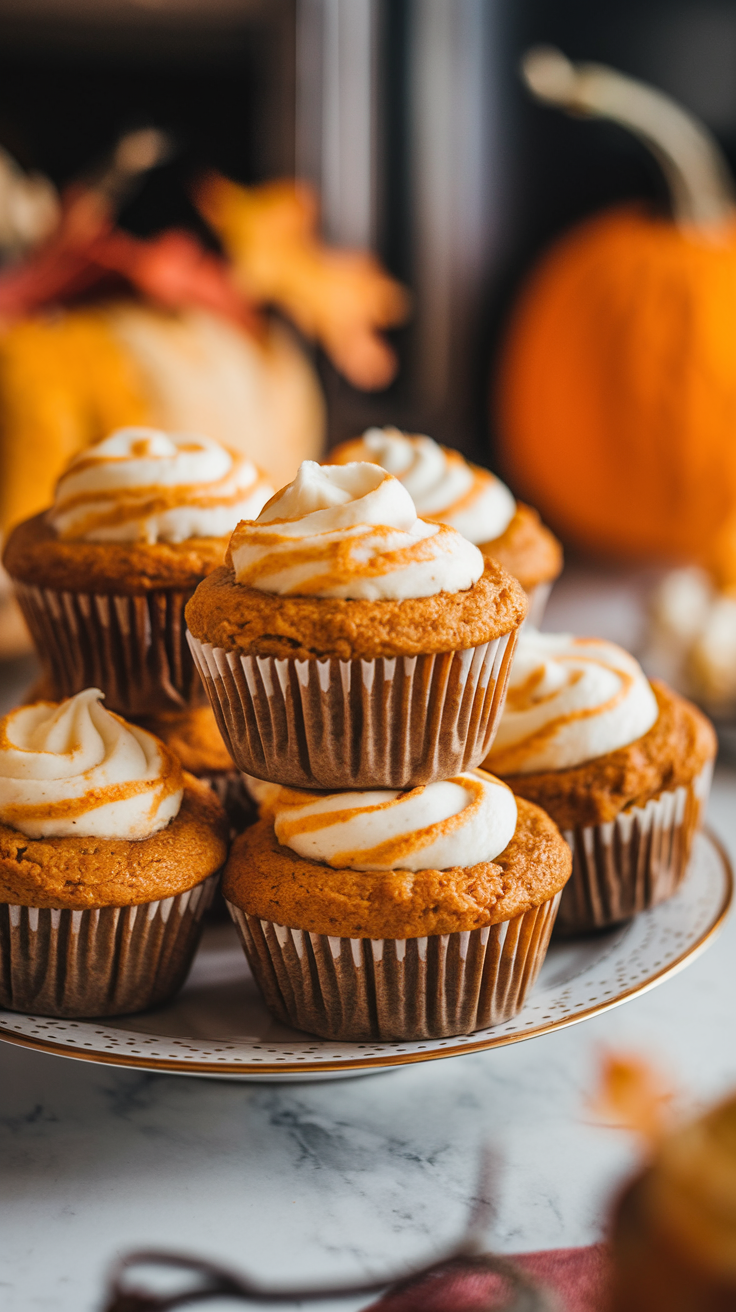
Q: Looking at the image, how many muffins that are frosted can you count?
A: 6